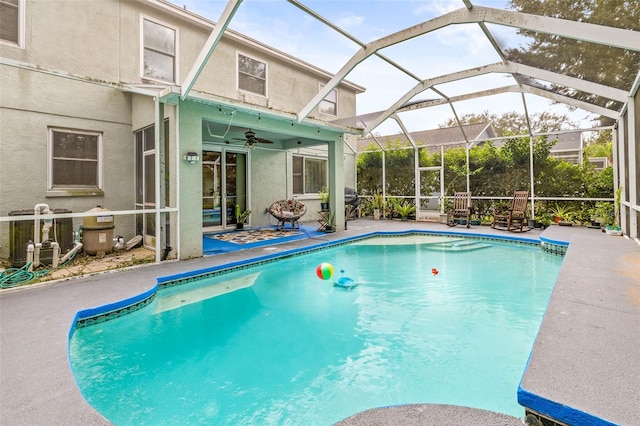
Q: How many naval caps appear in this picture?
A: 0